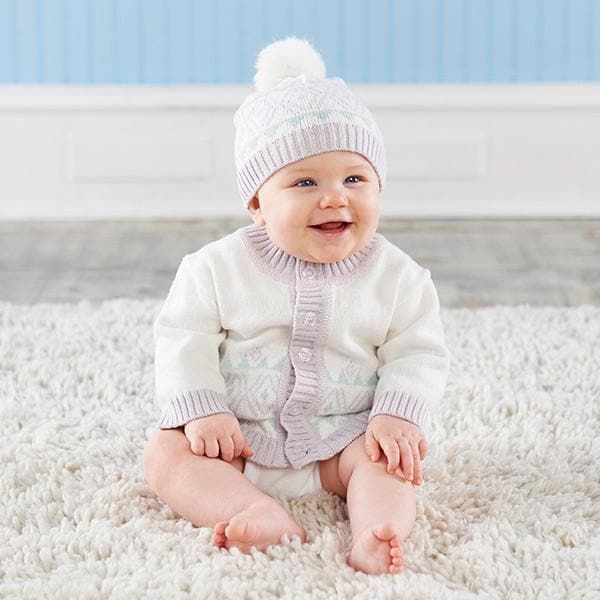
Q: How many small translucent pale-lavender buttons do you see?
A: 5